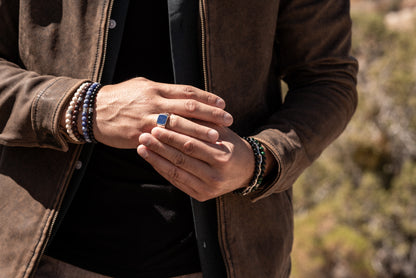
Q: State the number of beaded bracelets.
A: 6